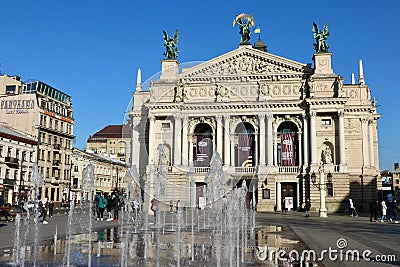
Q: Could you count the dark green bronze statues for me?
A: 3